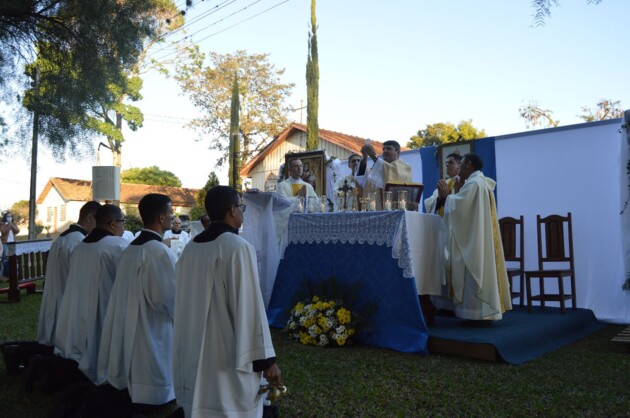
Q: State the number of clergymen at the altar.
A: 5